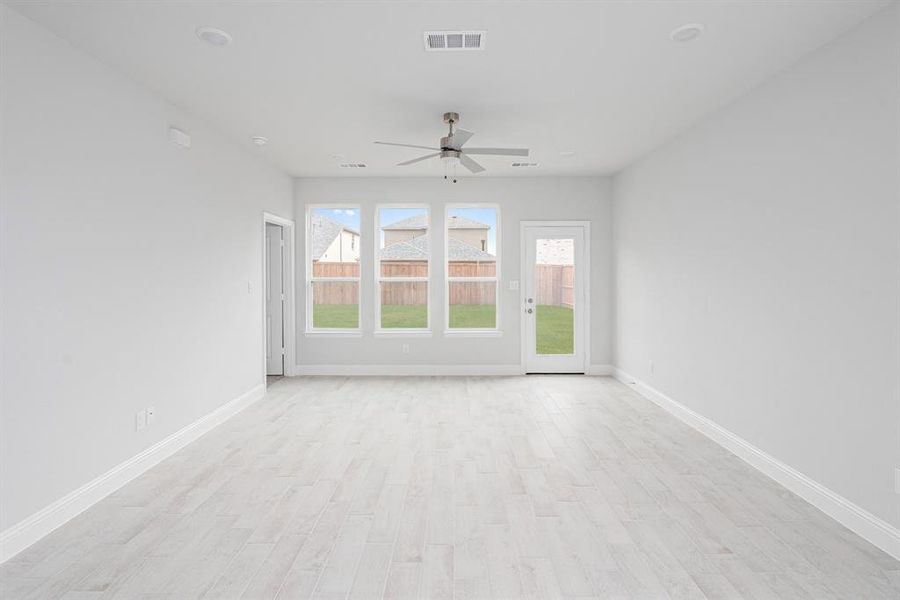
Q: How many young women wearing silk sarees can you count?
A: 0